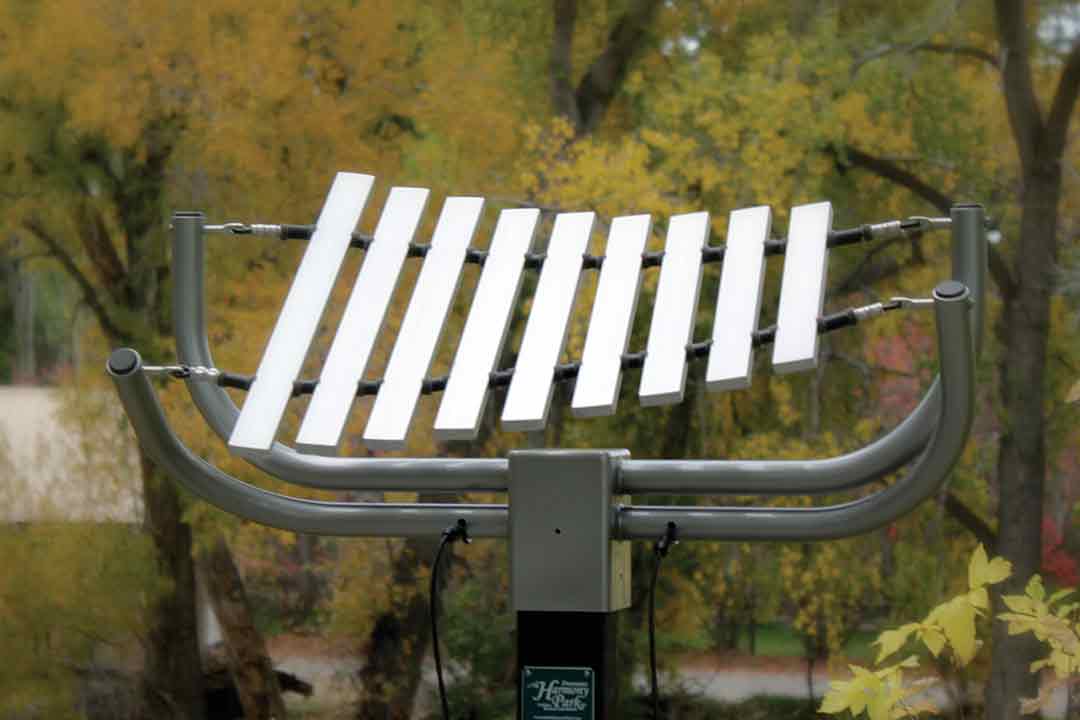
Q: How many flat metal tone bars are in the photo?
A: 9